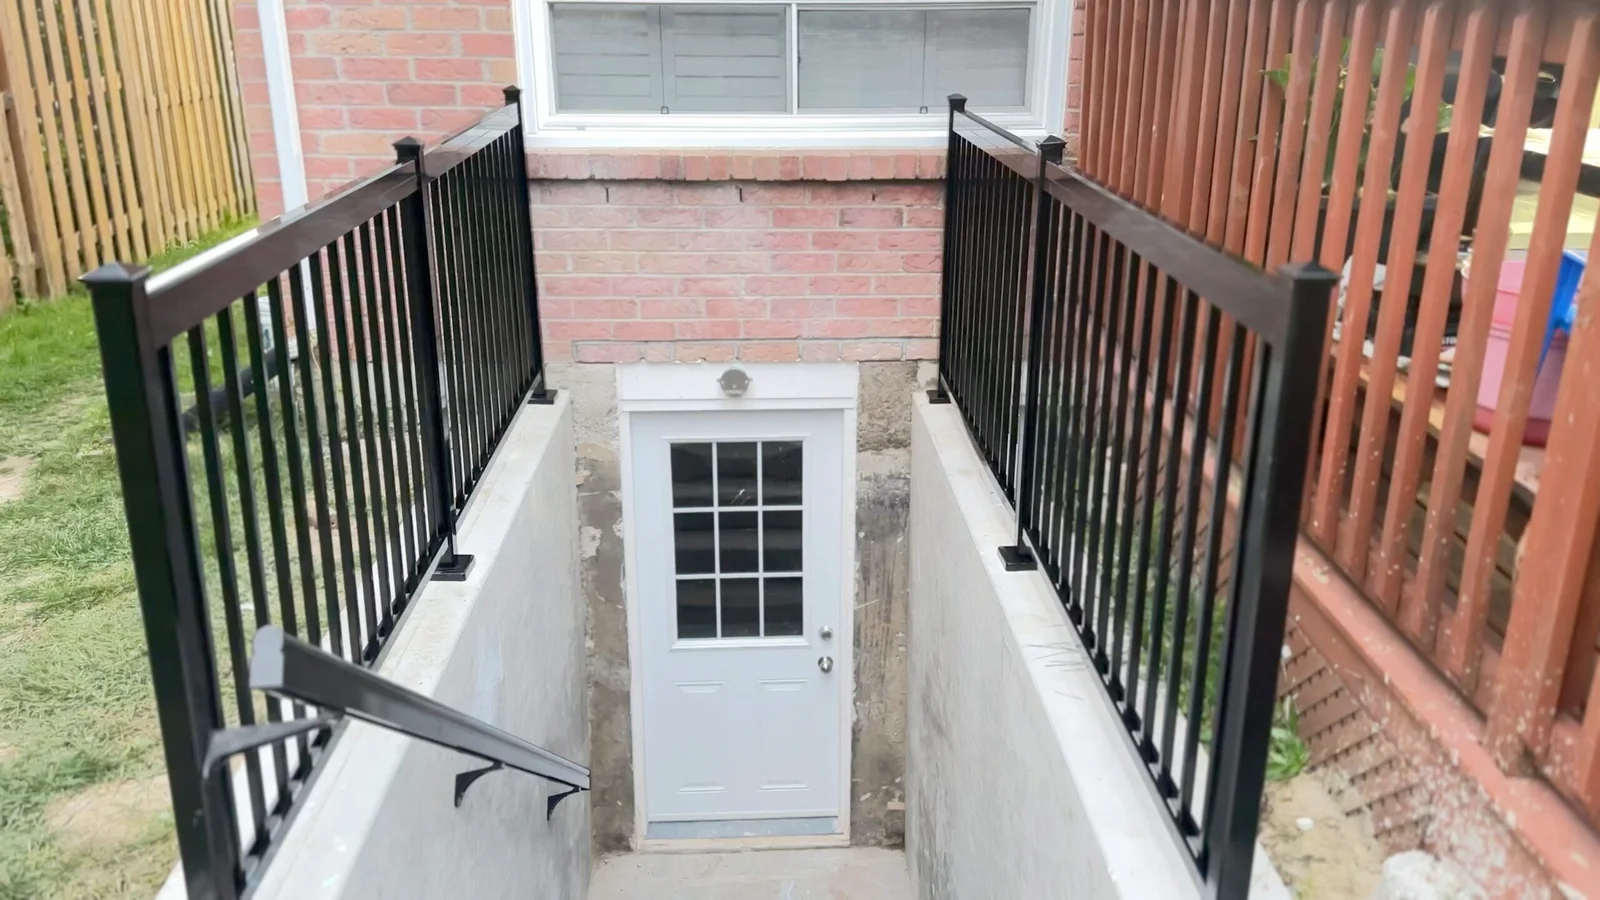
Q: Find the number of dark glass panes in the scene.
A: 9